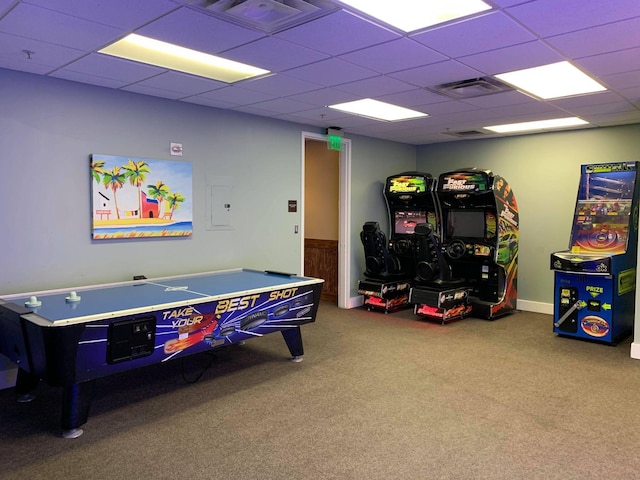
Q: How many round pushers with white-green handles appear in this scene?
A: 2